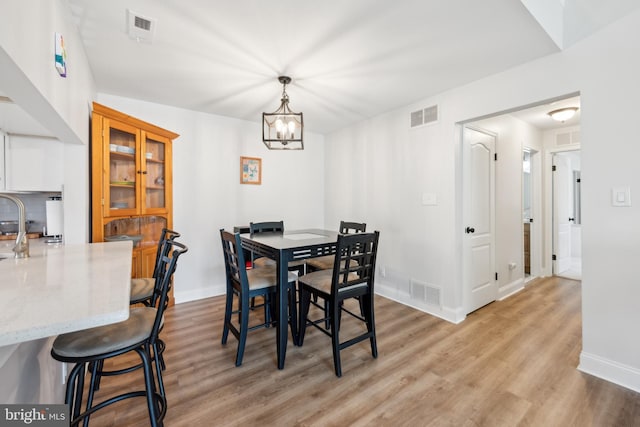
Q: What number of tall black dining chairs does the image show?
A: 4